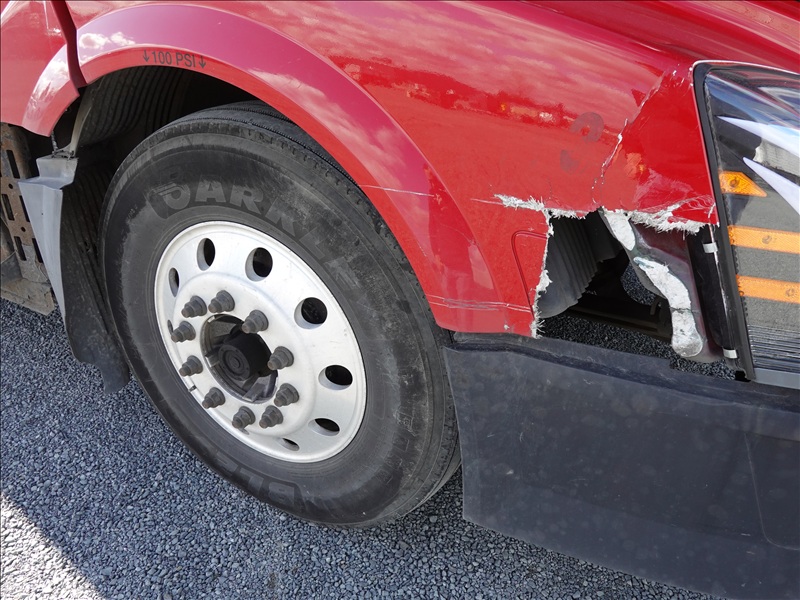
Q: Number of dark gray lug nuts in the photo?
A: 10